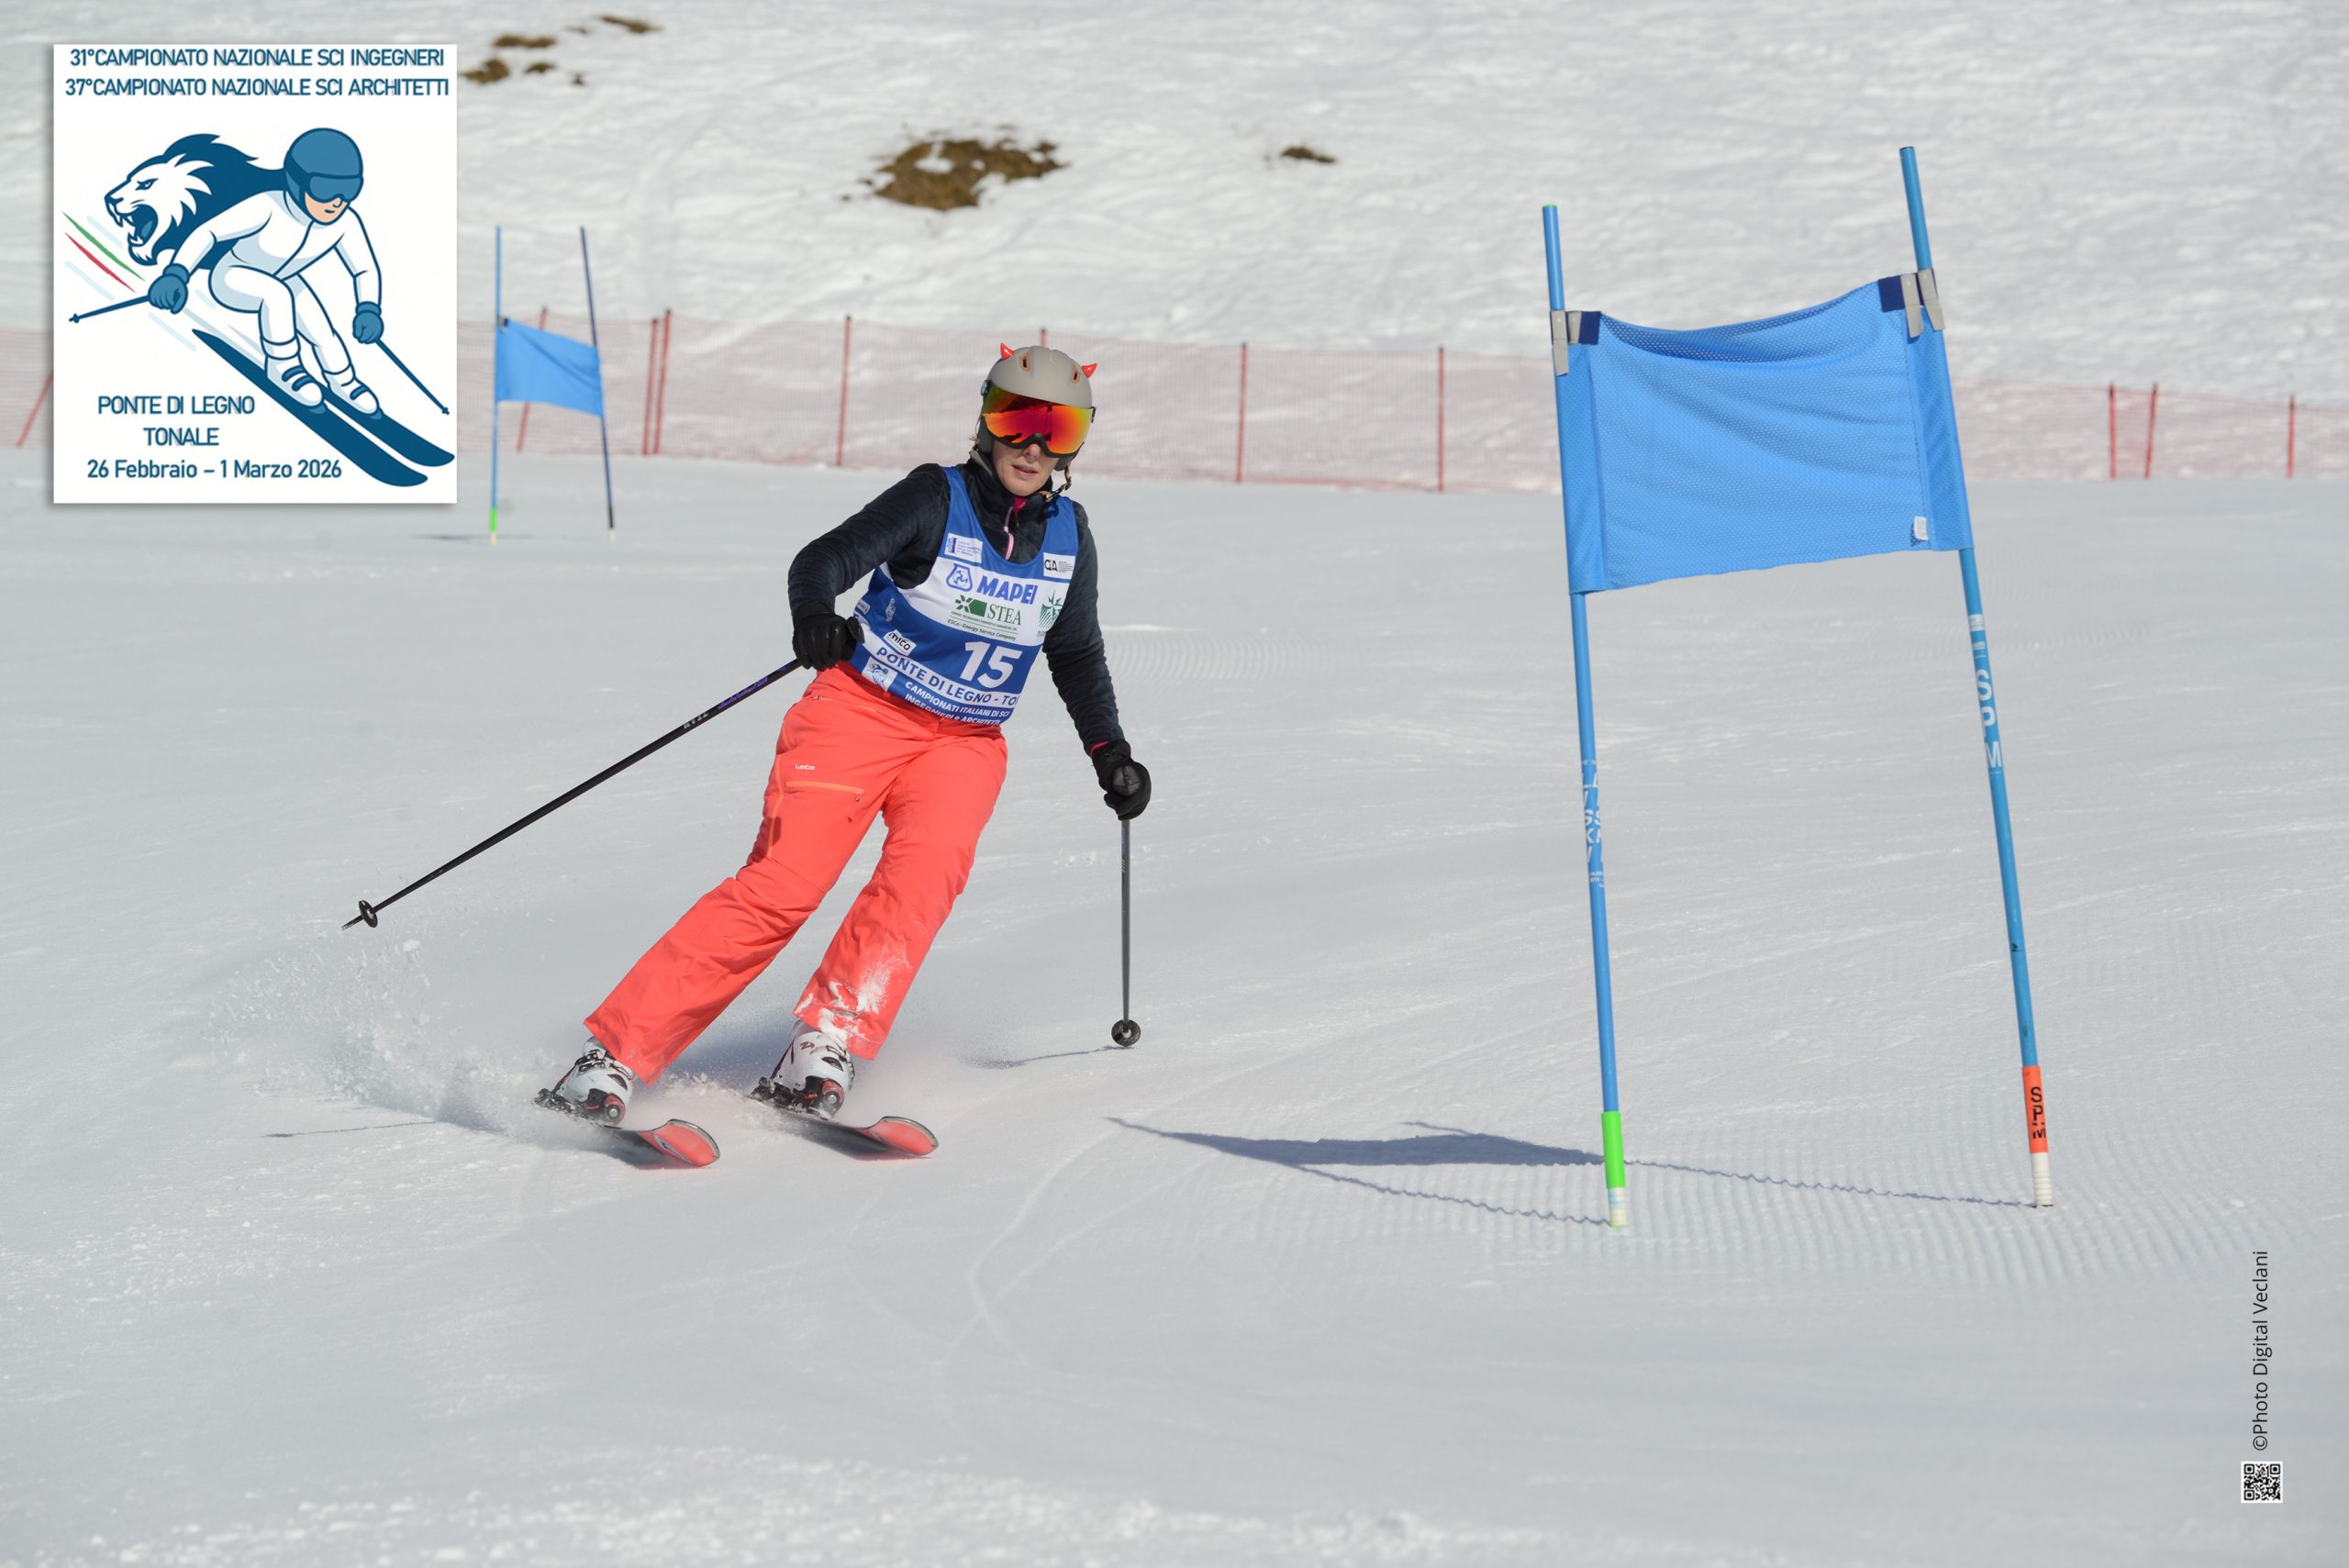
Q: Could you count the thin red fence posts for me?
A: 11